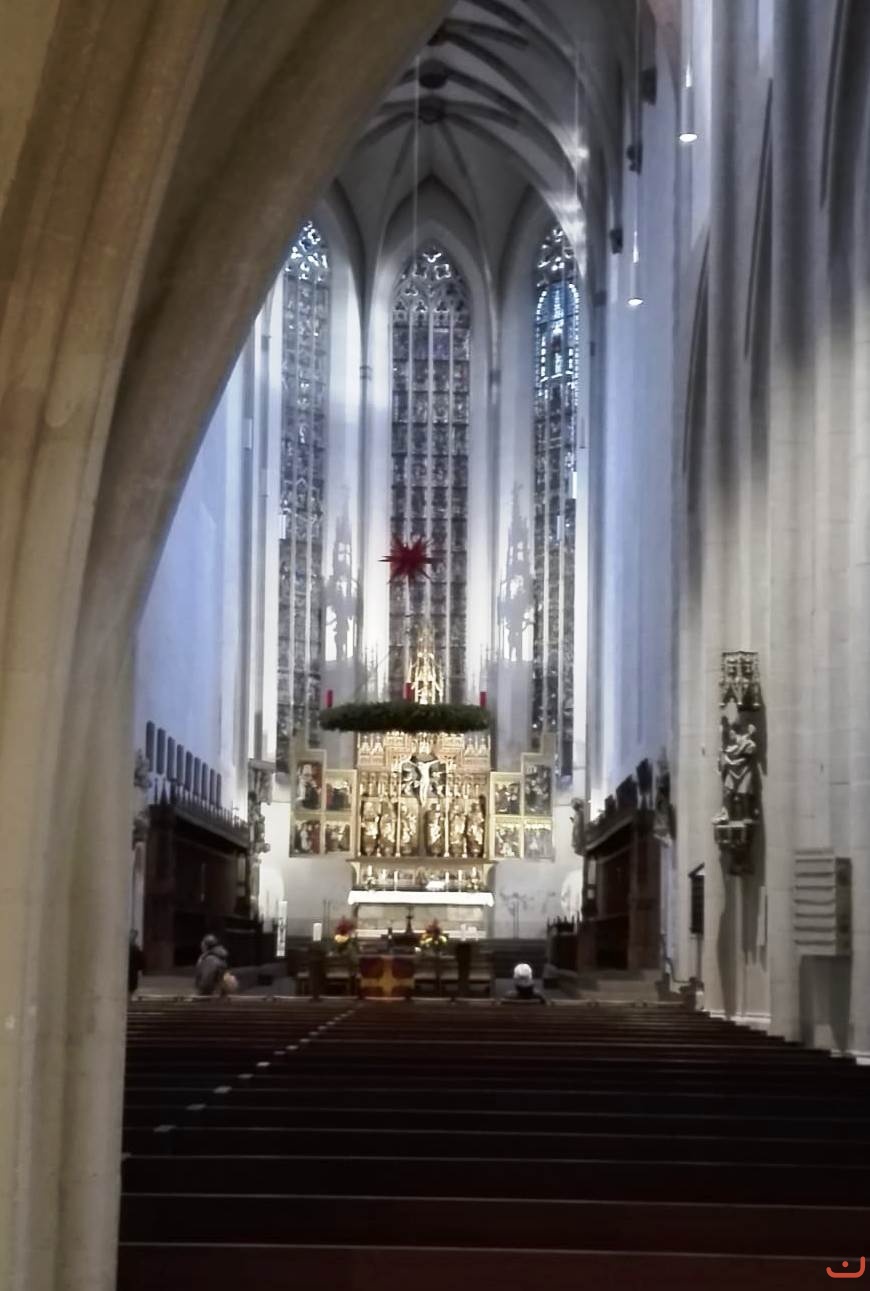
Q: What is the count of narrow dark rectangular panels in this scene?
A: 9